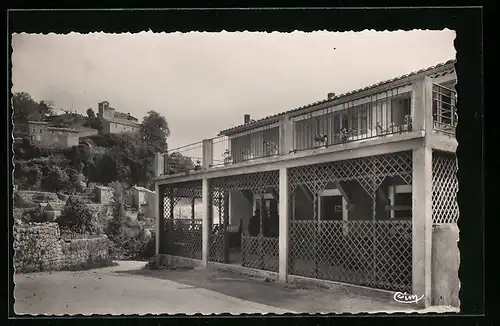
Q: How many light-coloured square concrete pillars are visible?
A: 4